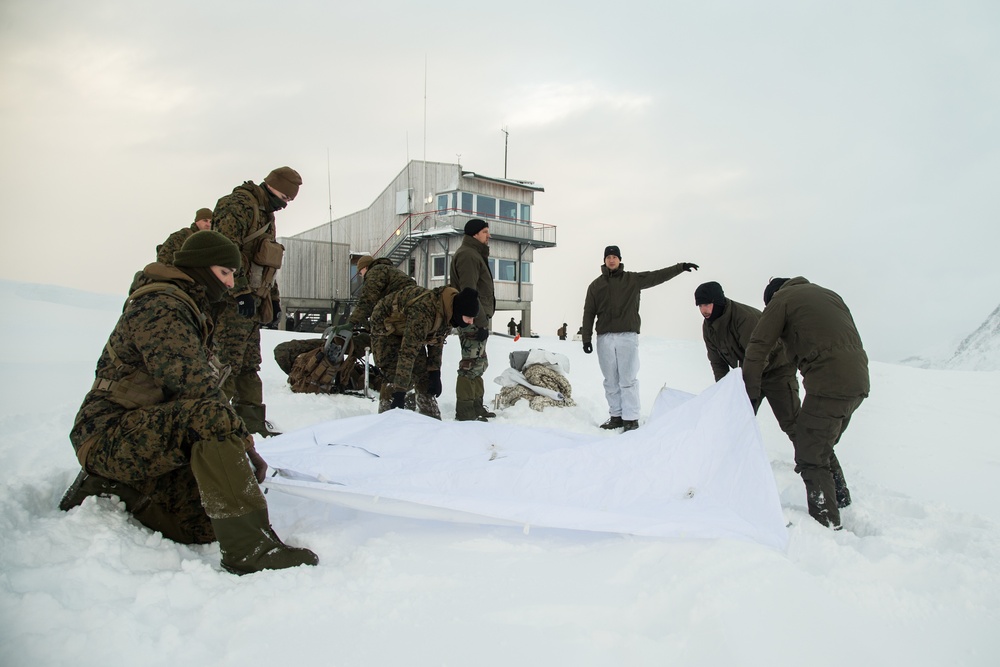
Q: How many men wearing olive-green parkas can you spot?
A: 4